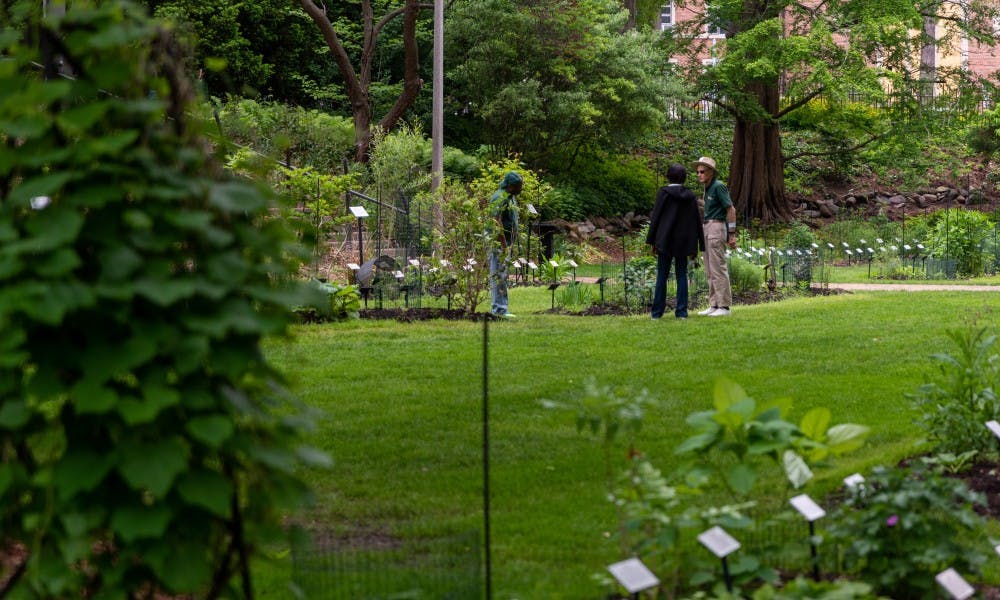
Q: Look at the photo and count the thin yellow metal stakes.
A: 0